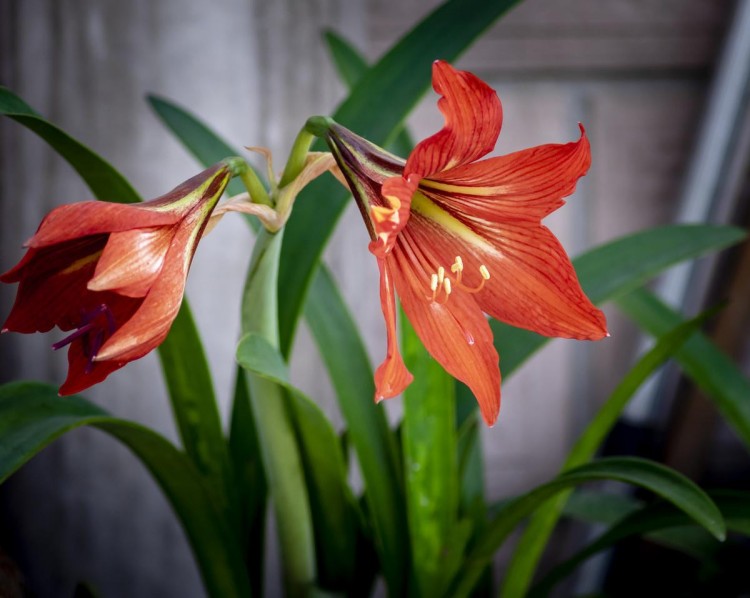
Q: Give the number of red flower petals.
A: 12